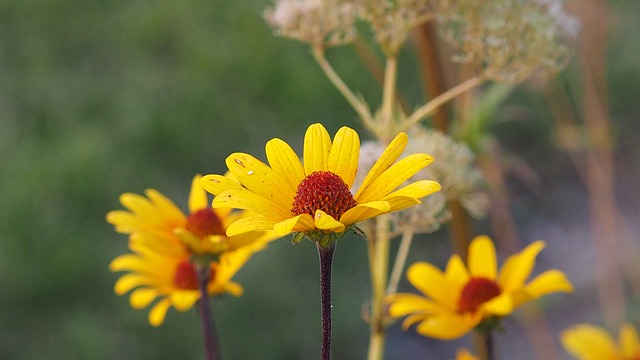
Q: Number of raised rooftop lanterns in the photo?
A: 0